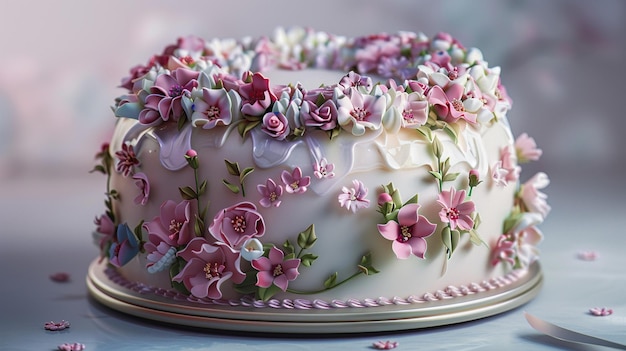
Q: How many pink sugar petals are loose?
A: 6